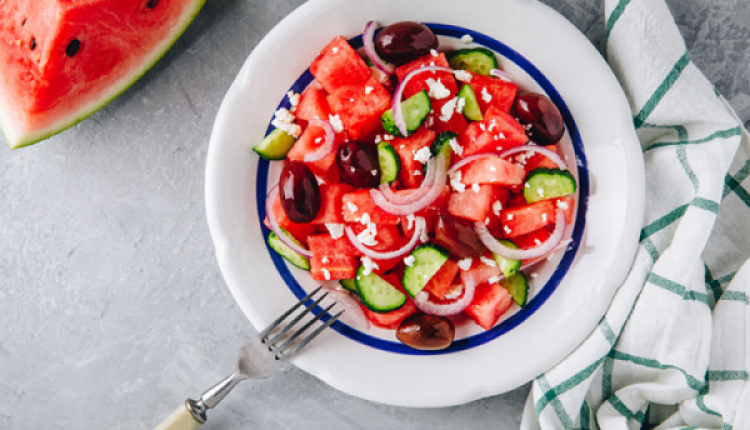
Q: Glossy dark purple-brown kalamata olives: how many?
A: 6